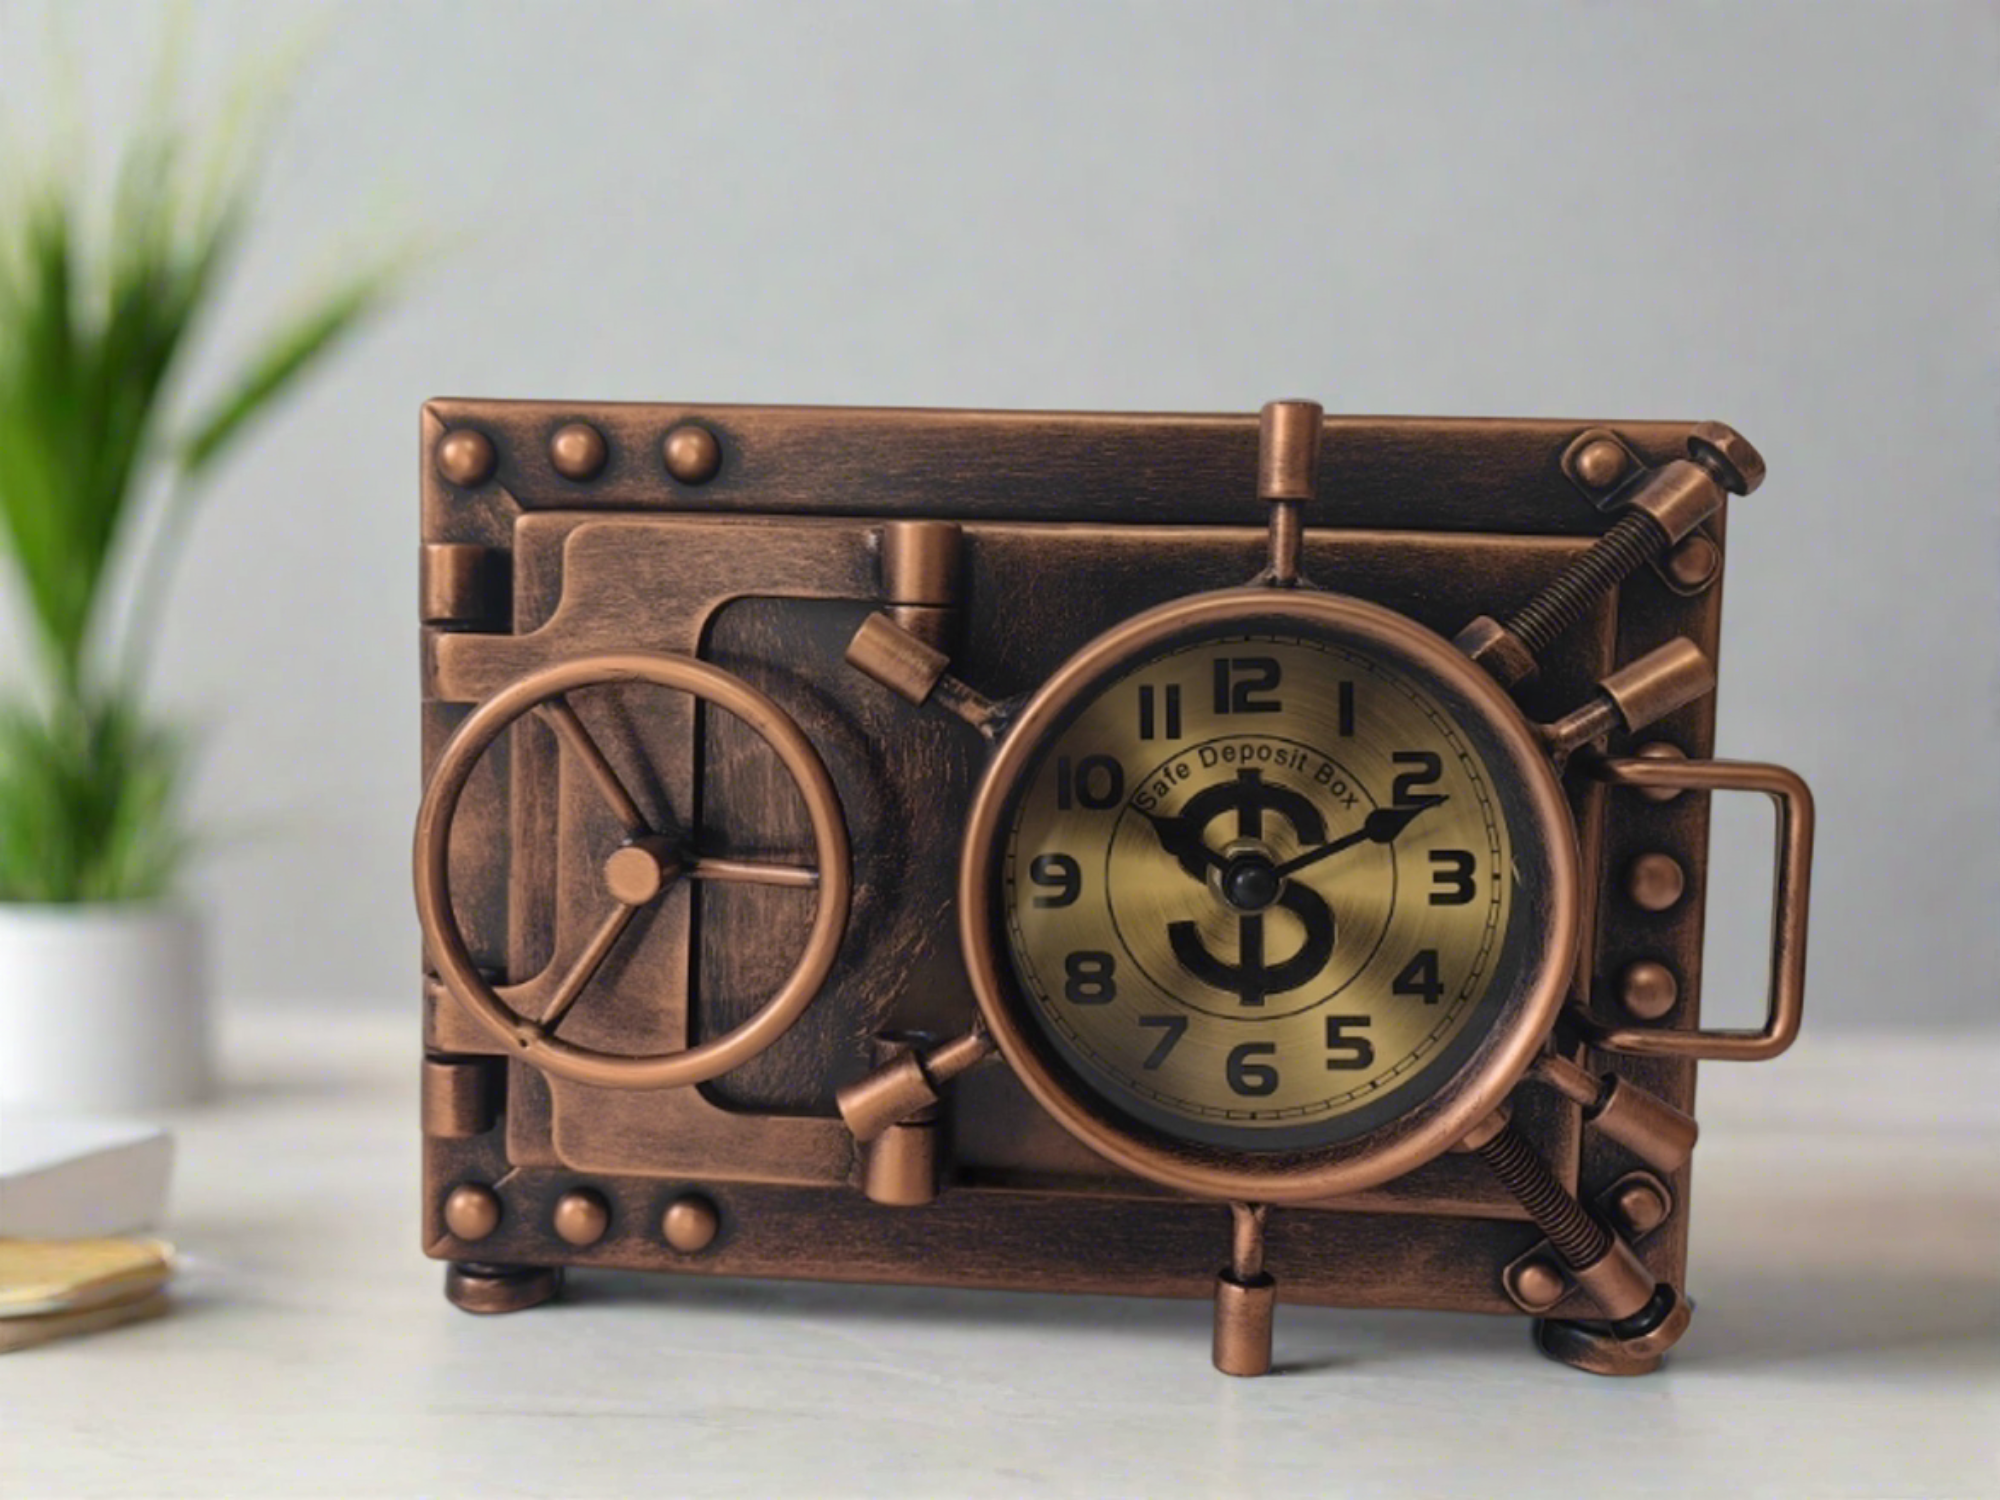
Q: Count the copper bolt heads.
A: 13